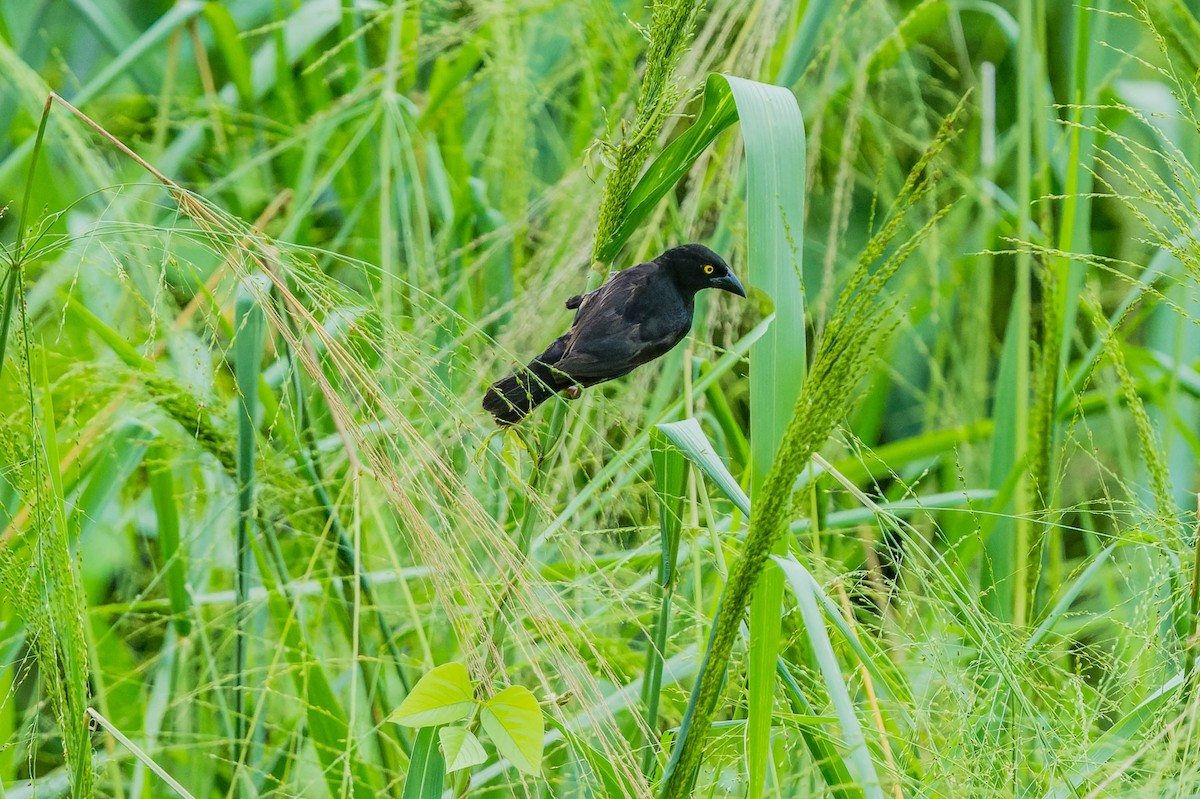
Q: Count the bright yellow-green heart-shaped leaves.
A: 3